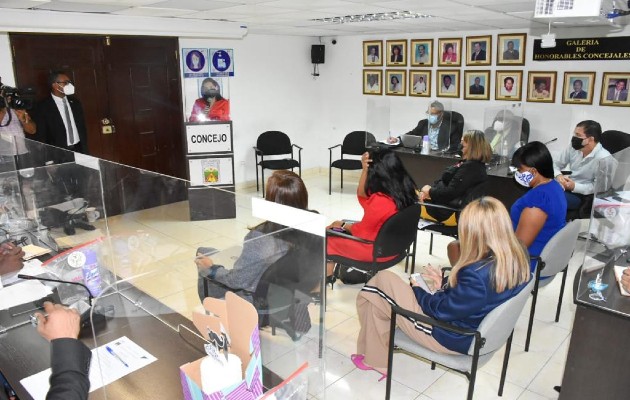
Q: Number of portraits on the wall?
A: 15